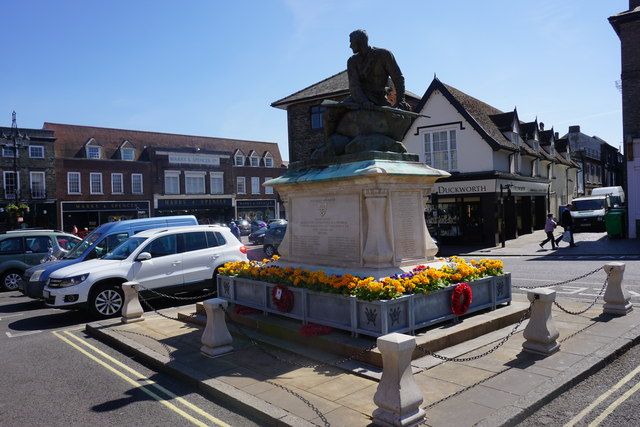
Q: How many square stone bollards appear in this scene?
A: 5